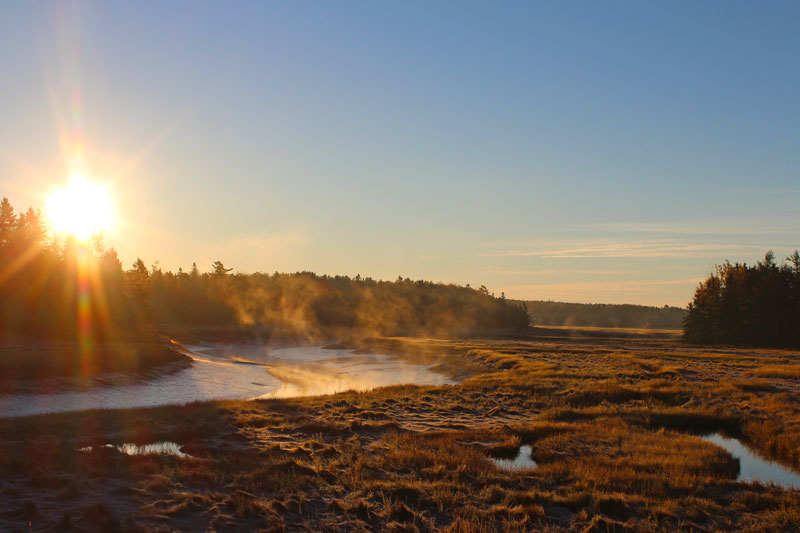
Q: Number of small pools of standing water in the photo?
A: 3